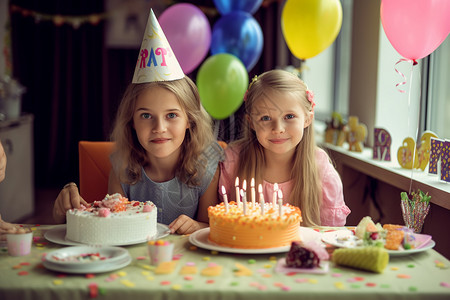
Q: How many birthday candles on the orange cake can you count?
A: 8